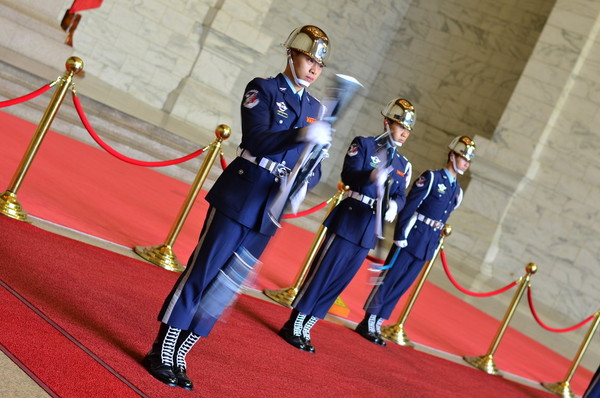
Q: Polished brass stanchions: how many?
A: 6